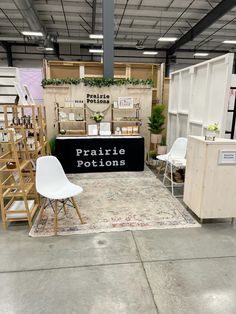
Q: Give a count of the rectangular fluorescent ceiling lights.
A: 8